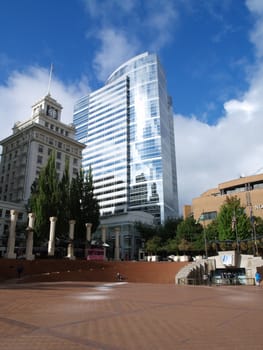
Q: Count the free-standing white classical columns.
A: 7